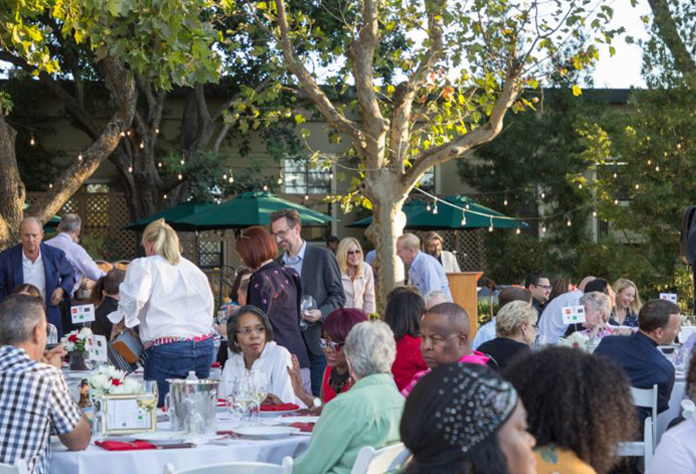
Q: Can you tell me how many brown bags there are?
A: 1